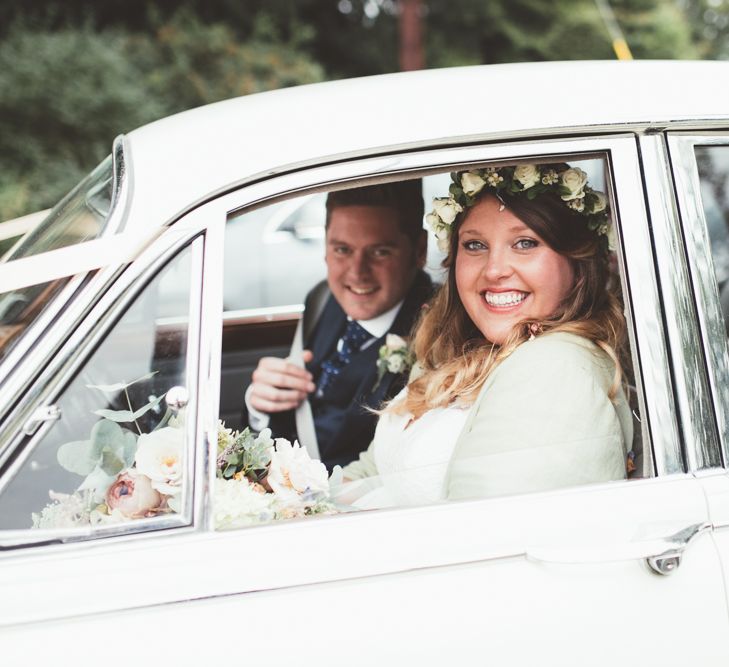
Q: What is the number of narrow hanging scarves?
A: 1